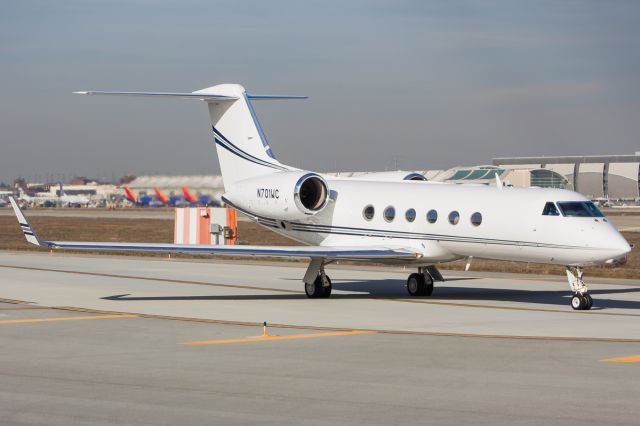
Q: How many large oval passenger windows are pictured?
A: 6